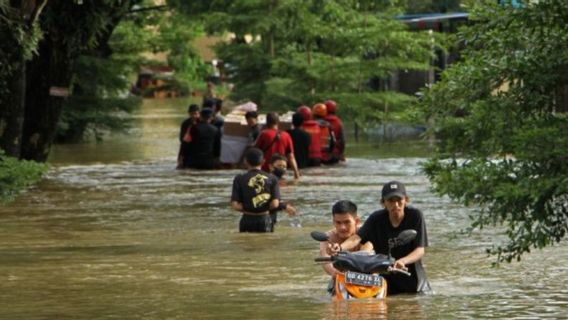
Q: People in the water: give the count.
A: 14